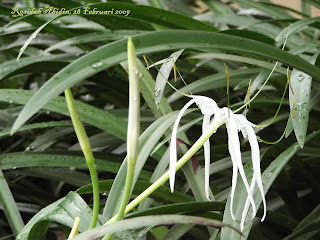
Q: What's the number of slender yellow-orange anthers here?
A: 6